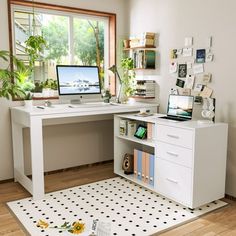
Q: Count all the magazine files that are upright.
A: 5